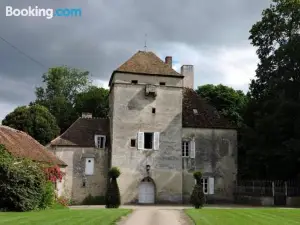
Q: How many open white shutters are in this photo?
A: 4